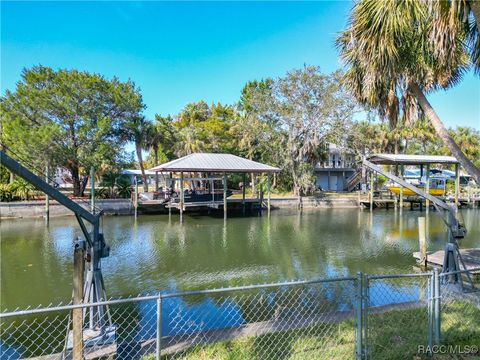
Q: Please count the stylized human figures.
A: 0